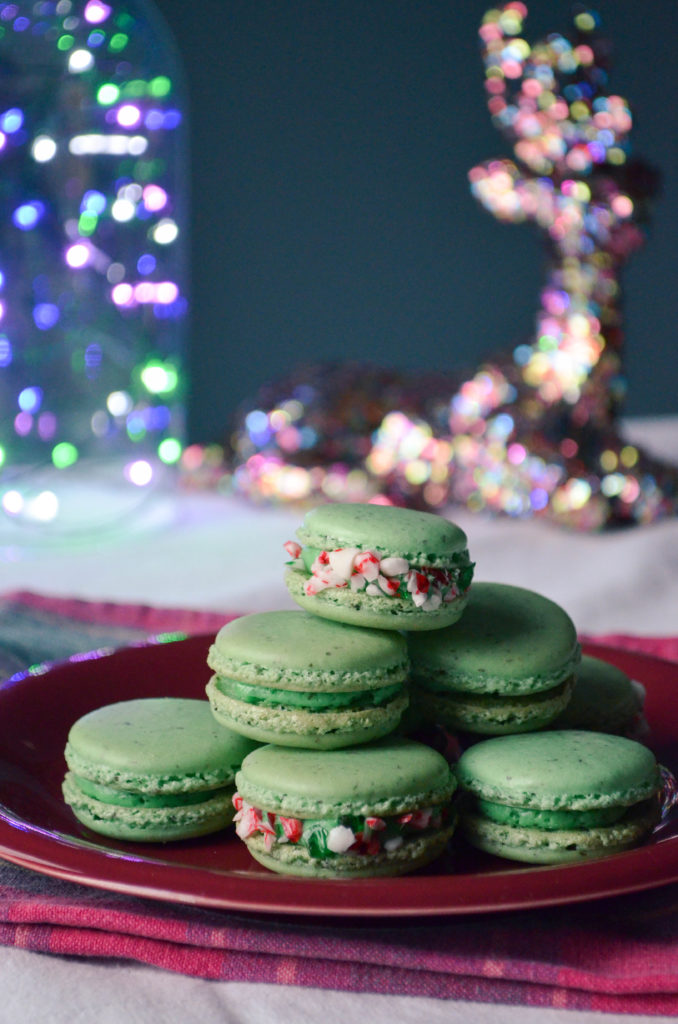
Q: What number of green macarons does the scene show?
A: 7